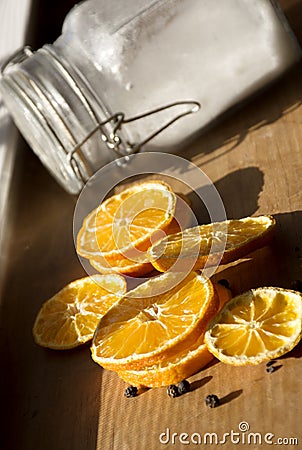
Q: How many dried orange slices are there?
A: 7